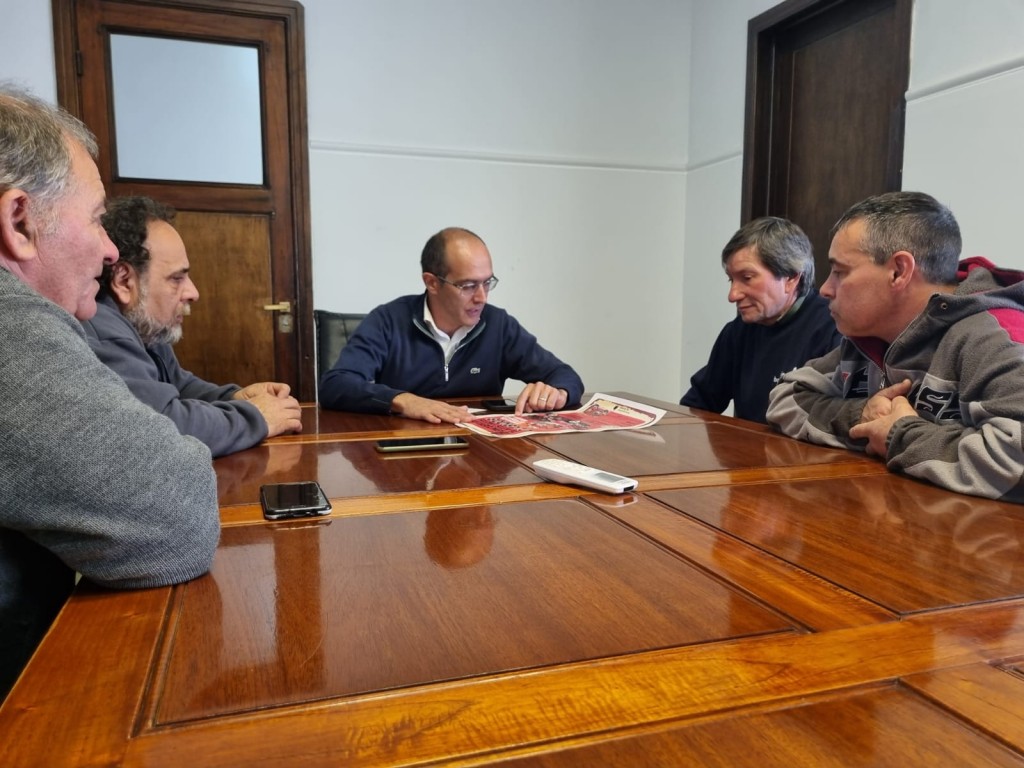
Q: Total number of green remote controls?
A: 0